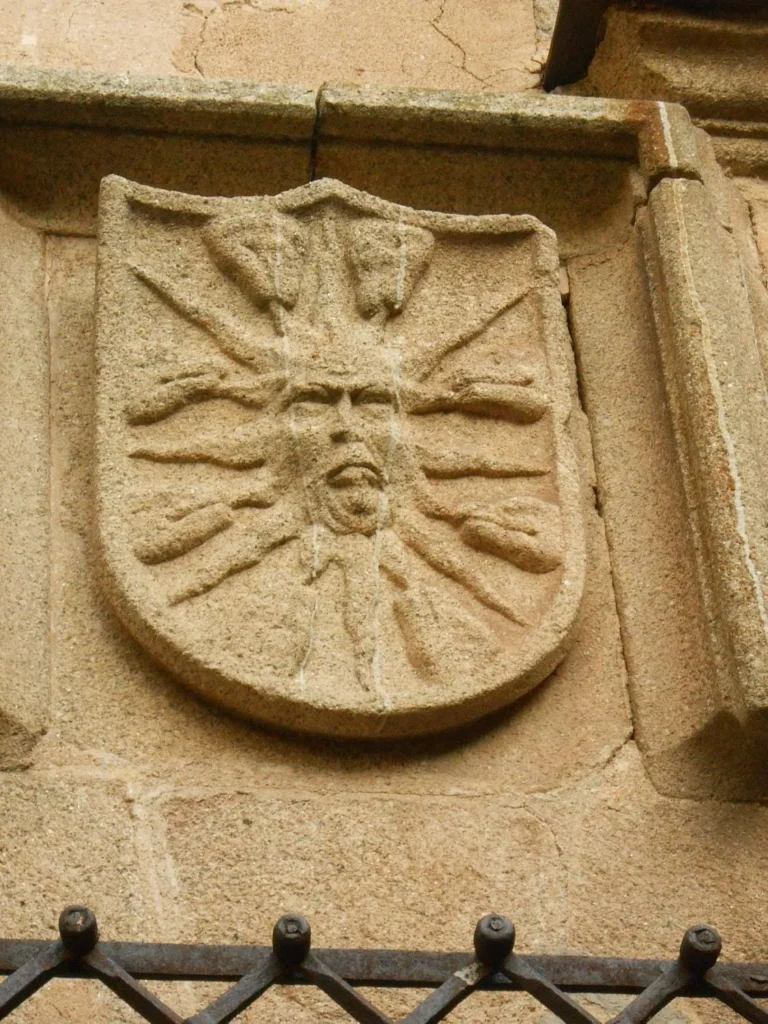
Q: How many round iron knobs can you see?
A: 4